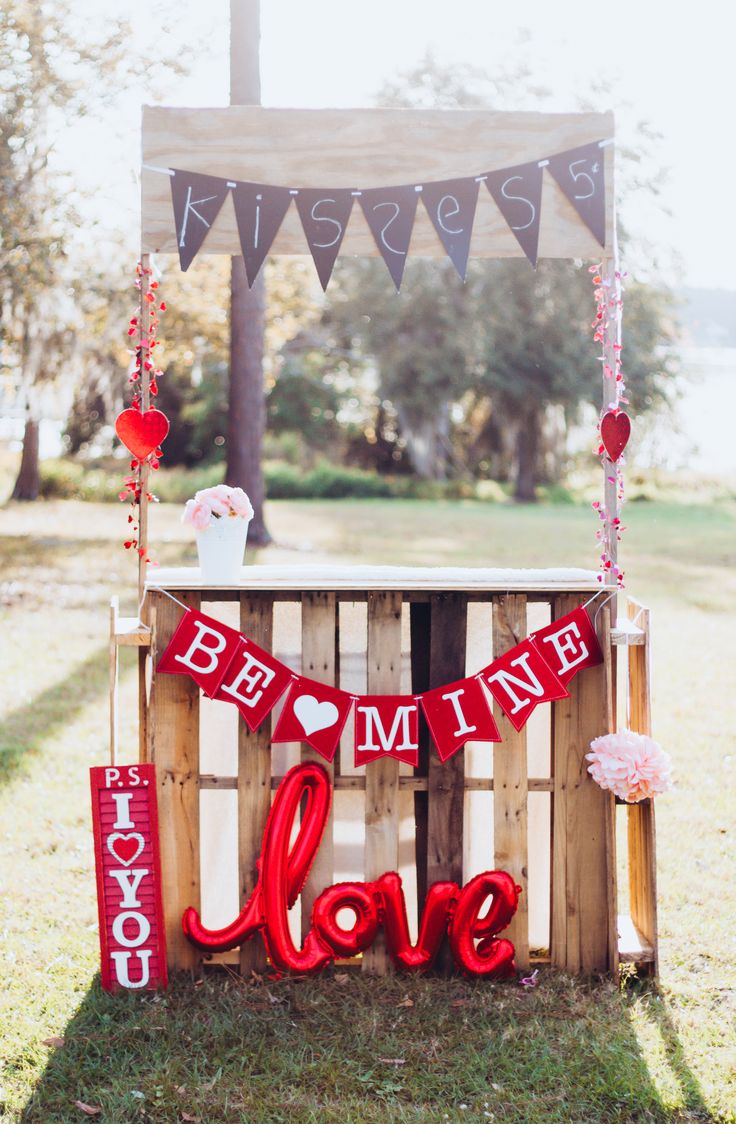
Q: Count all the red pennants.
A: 7